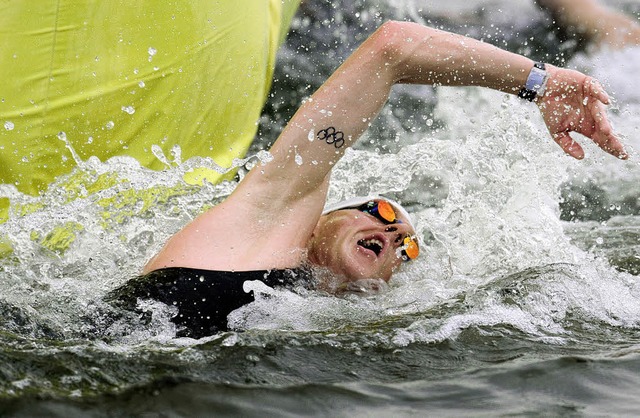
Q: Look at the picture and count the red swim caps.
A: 0